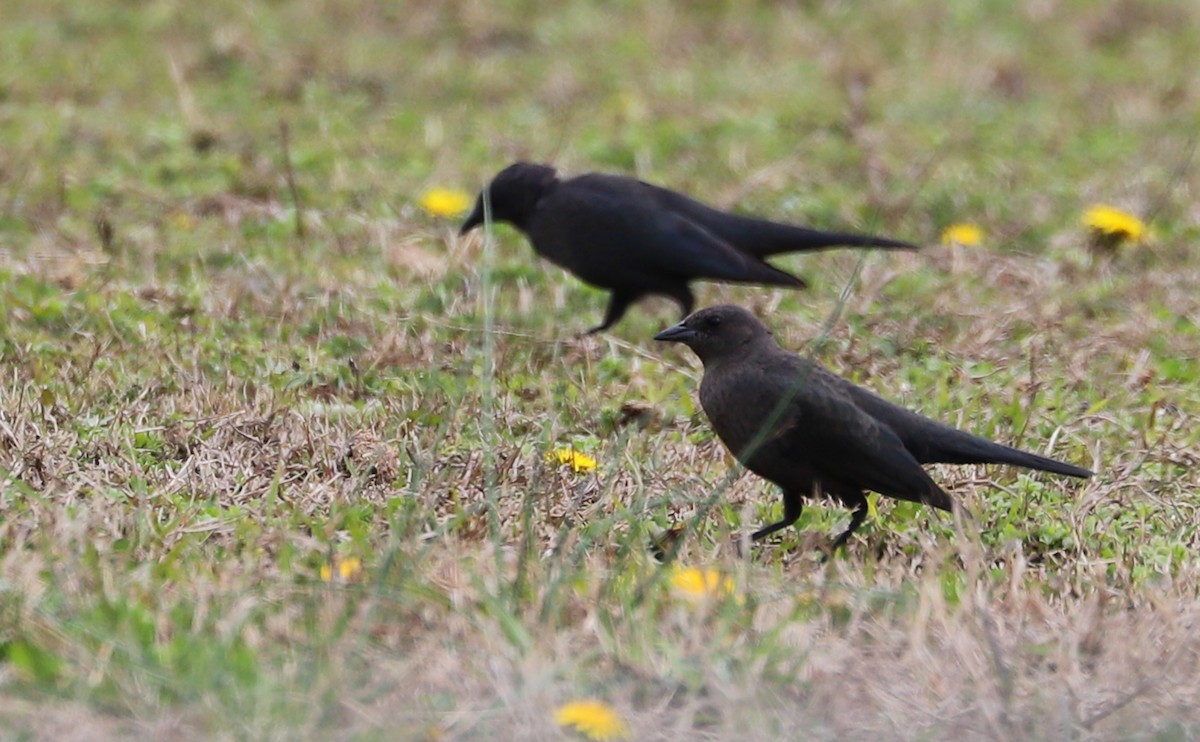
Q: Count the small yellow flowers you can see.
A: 7